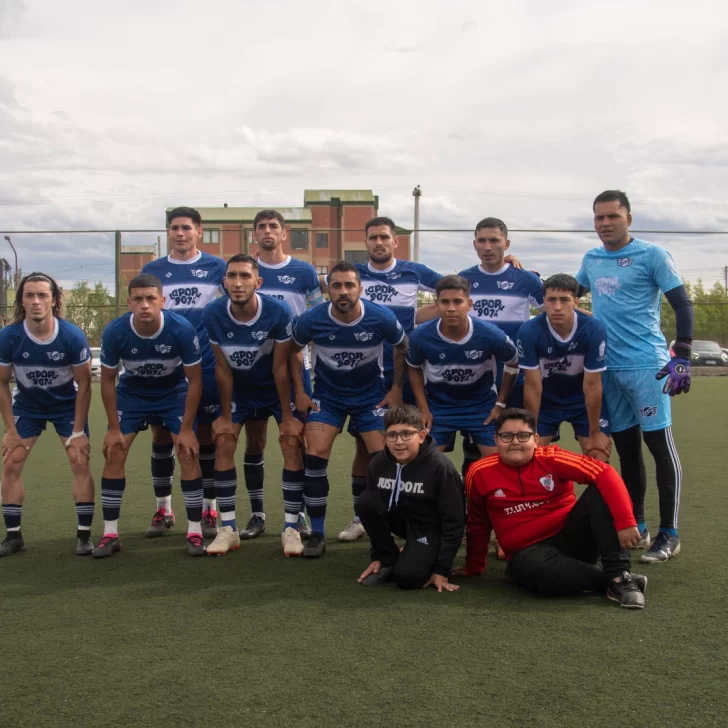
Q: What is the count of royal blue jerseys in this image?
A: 10